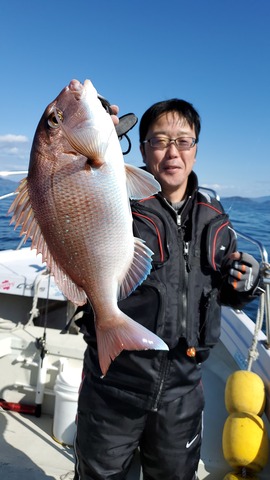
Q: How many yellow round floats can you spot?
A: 3